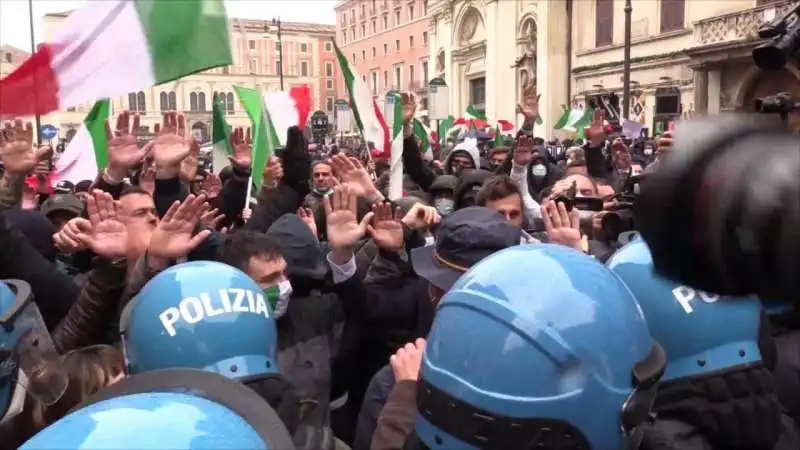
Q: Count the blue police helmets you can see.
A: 5